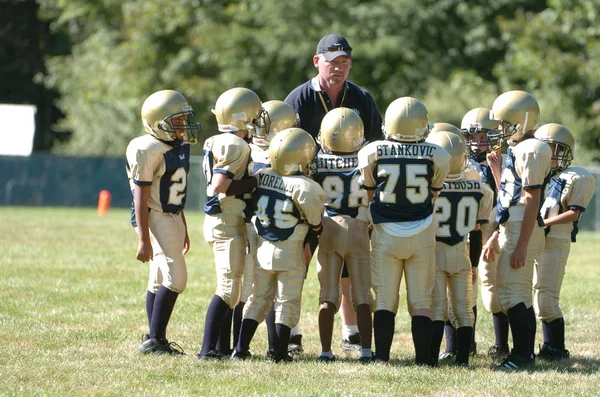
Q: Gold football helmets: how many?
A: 11